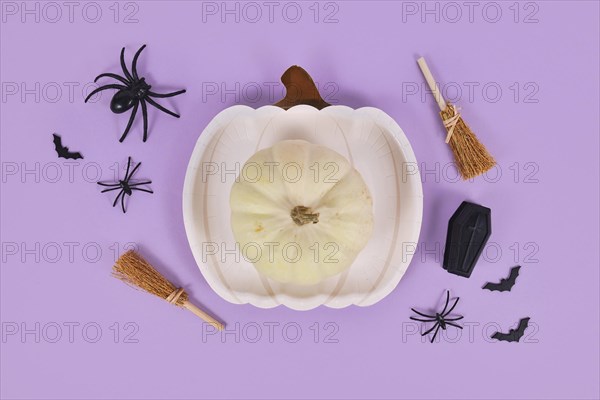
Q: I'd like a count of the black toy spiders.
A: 3